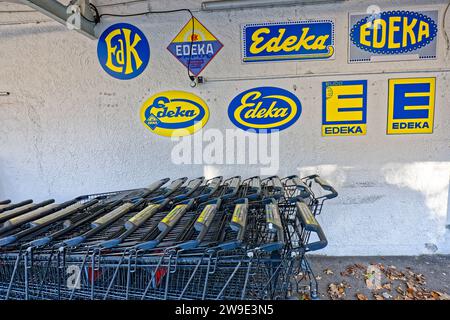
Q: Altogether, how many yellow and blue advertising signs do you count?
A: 8